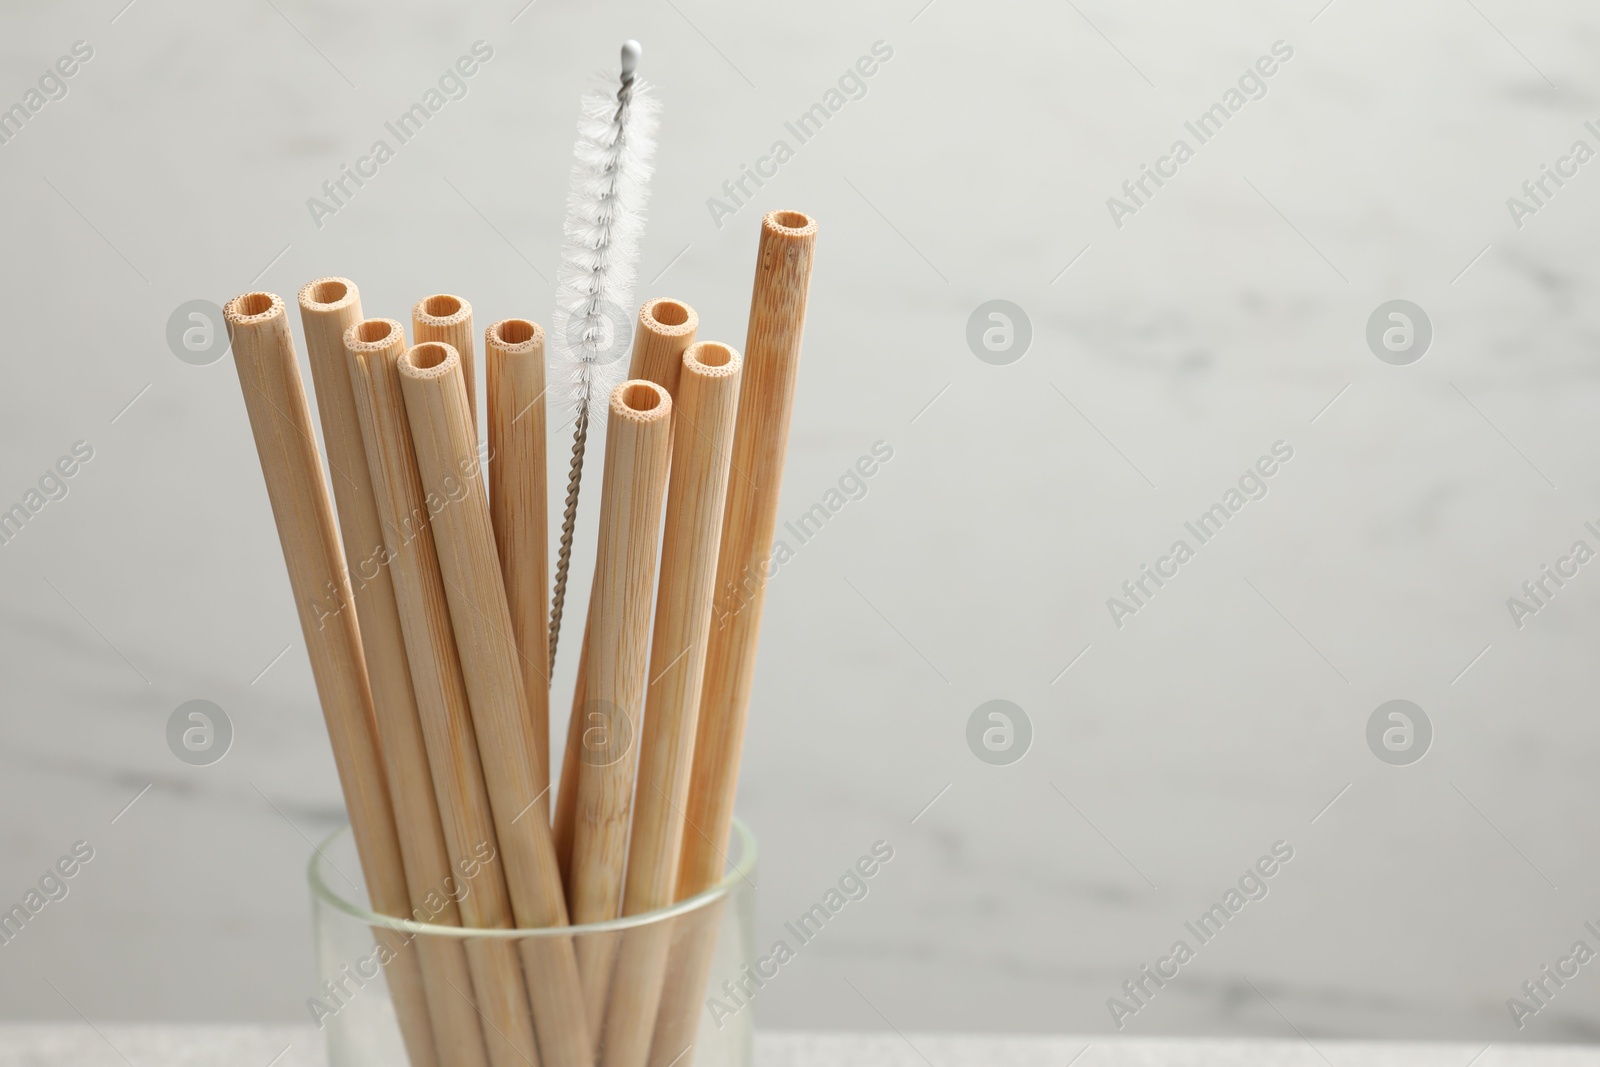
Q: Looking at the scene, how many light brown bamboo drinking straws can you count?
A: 10